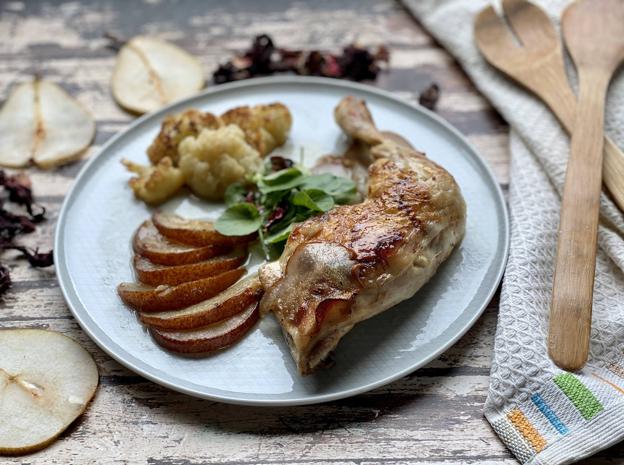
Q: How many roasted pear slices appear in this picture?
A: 6